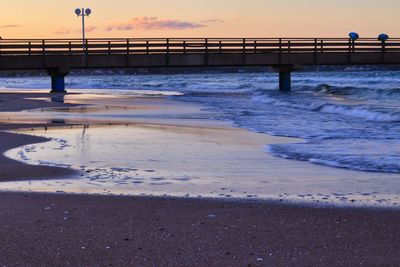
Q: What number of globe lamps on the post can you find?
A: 2